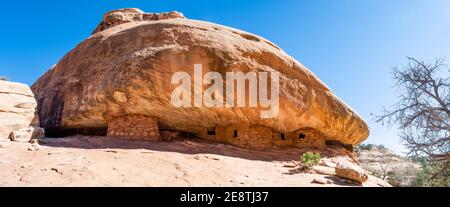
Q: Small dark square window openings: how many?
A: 4